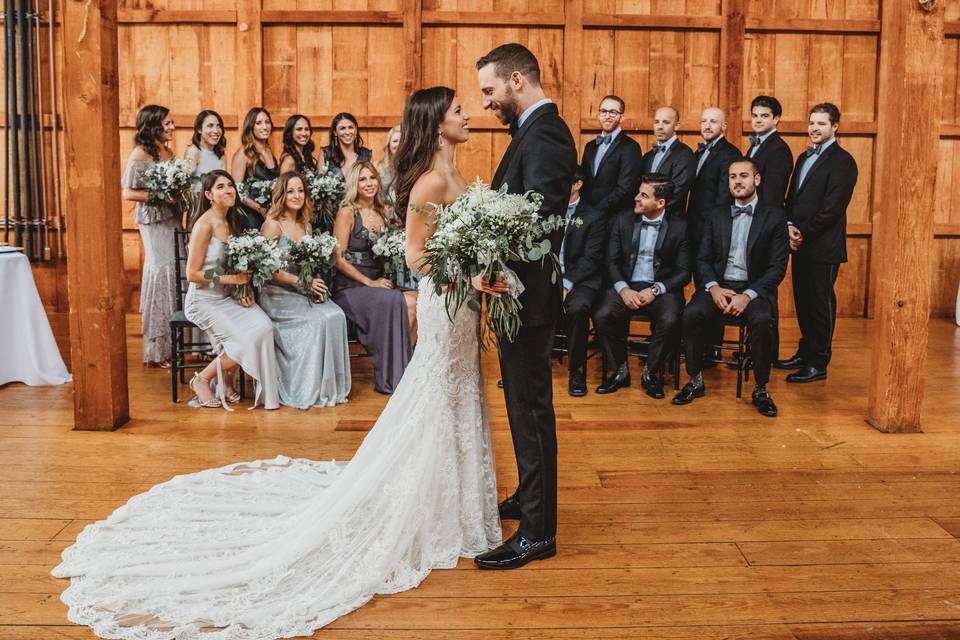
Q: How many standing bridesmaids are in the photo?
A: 6